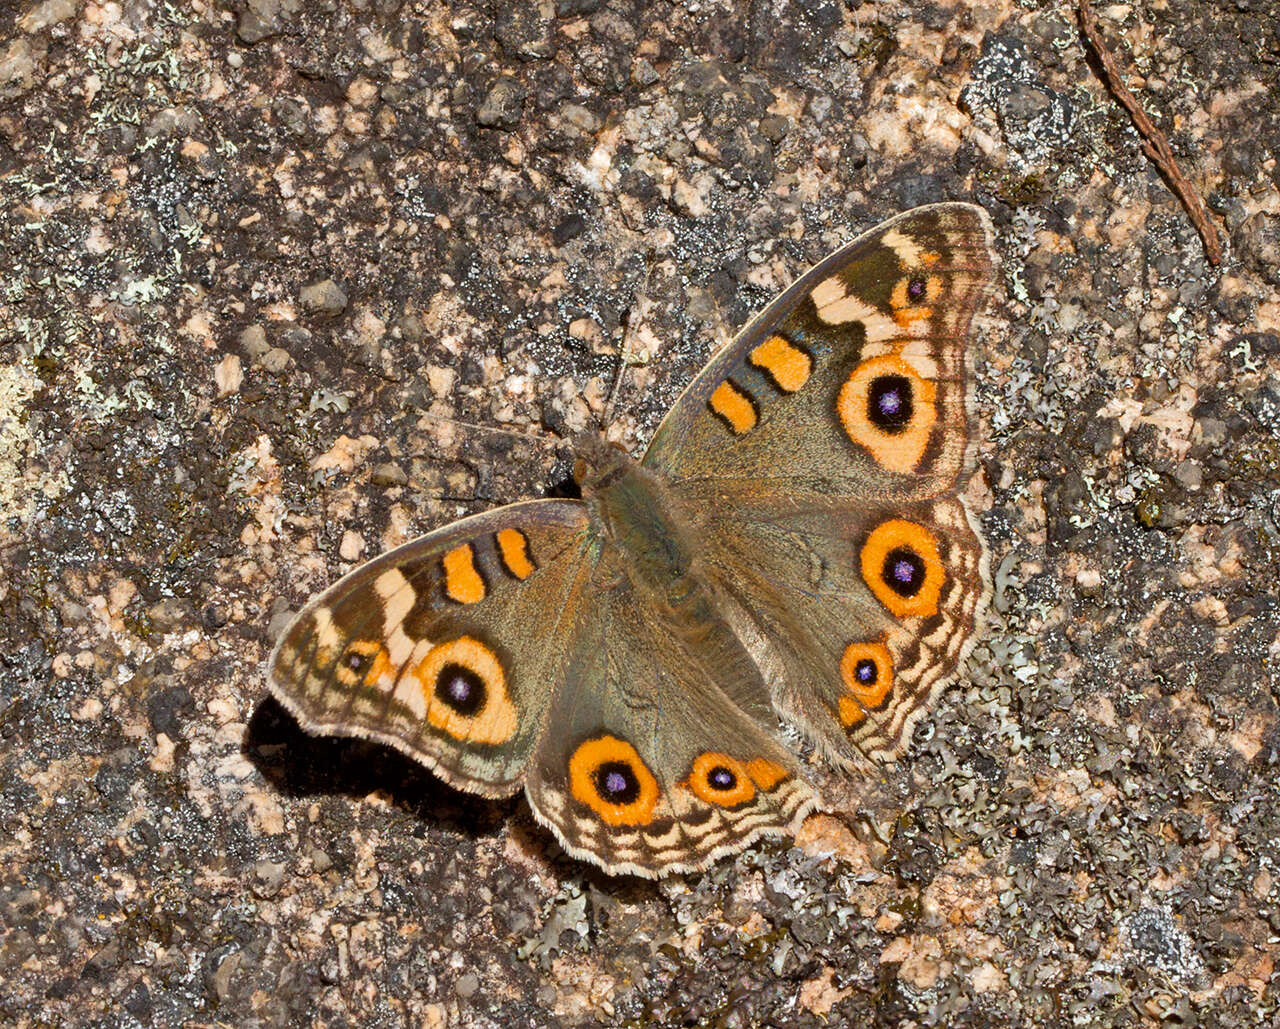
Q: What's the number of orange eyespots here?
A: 8